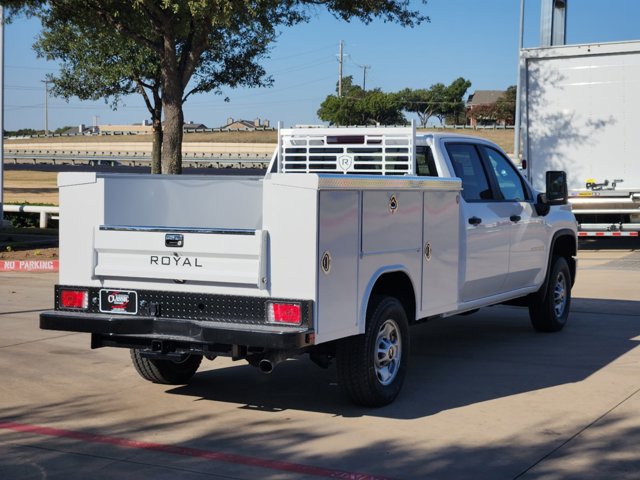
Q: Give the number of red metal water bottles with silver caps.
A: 0